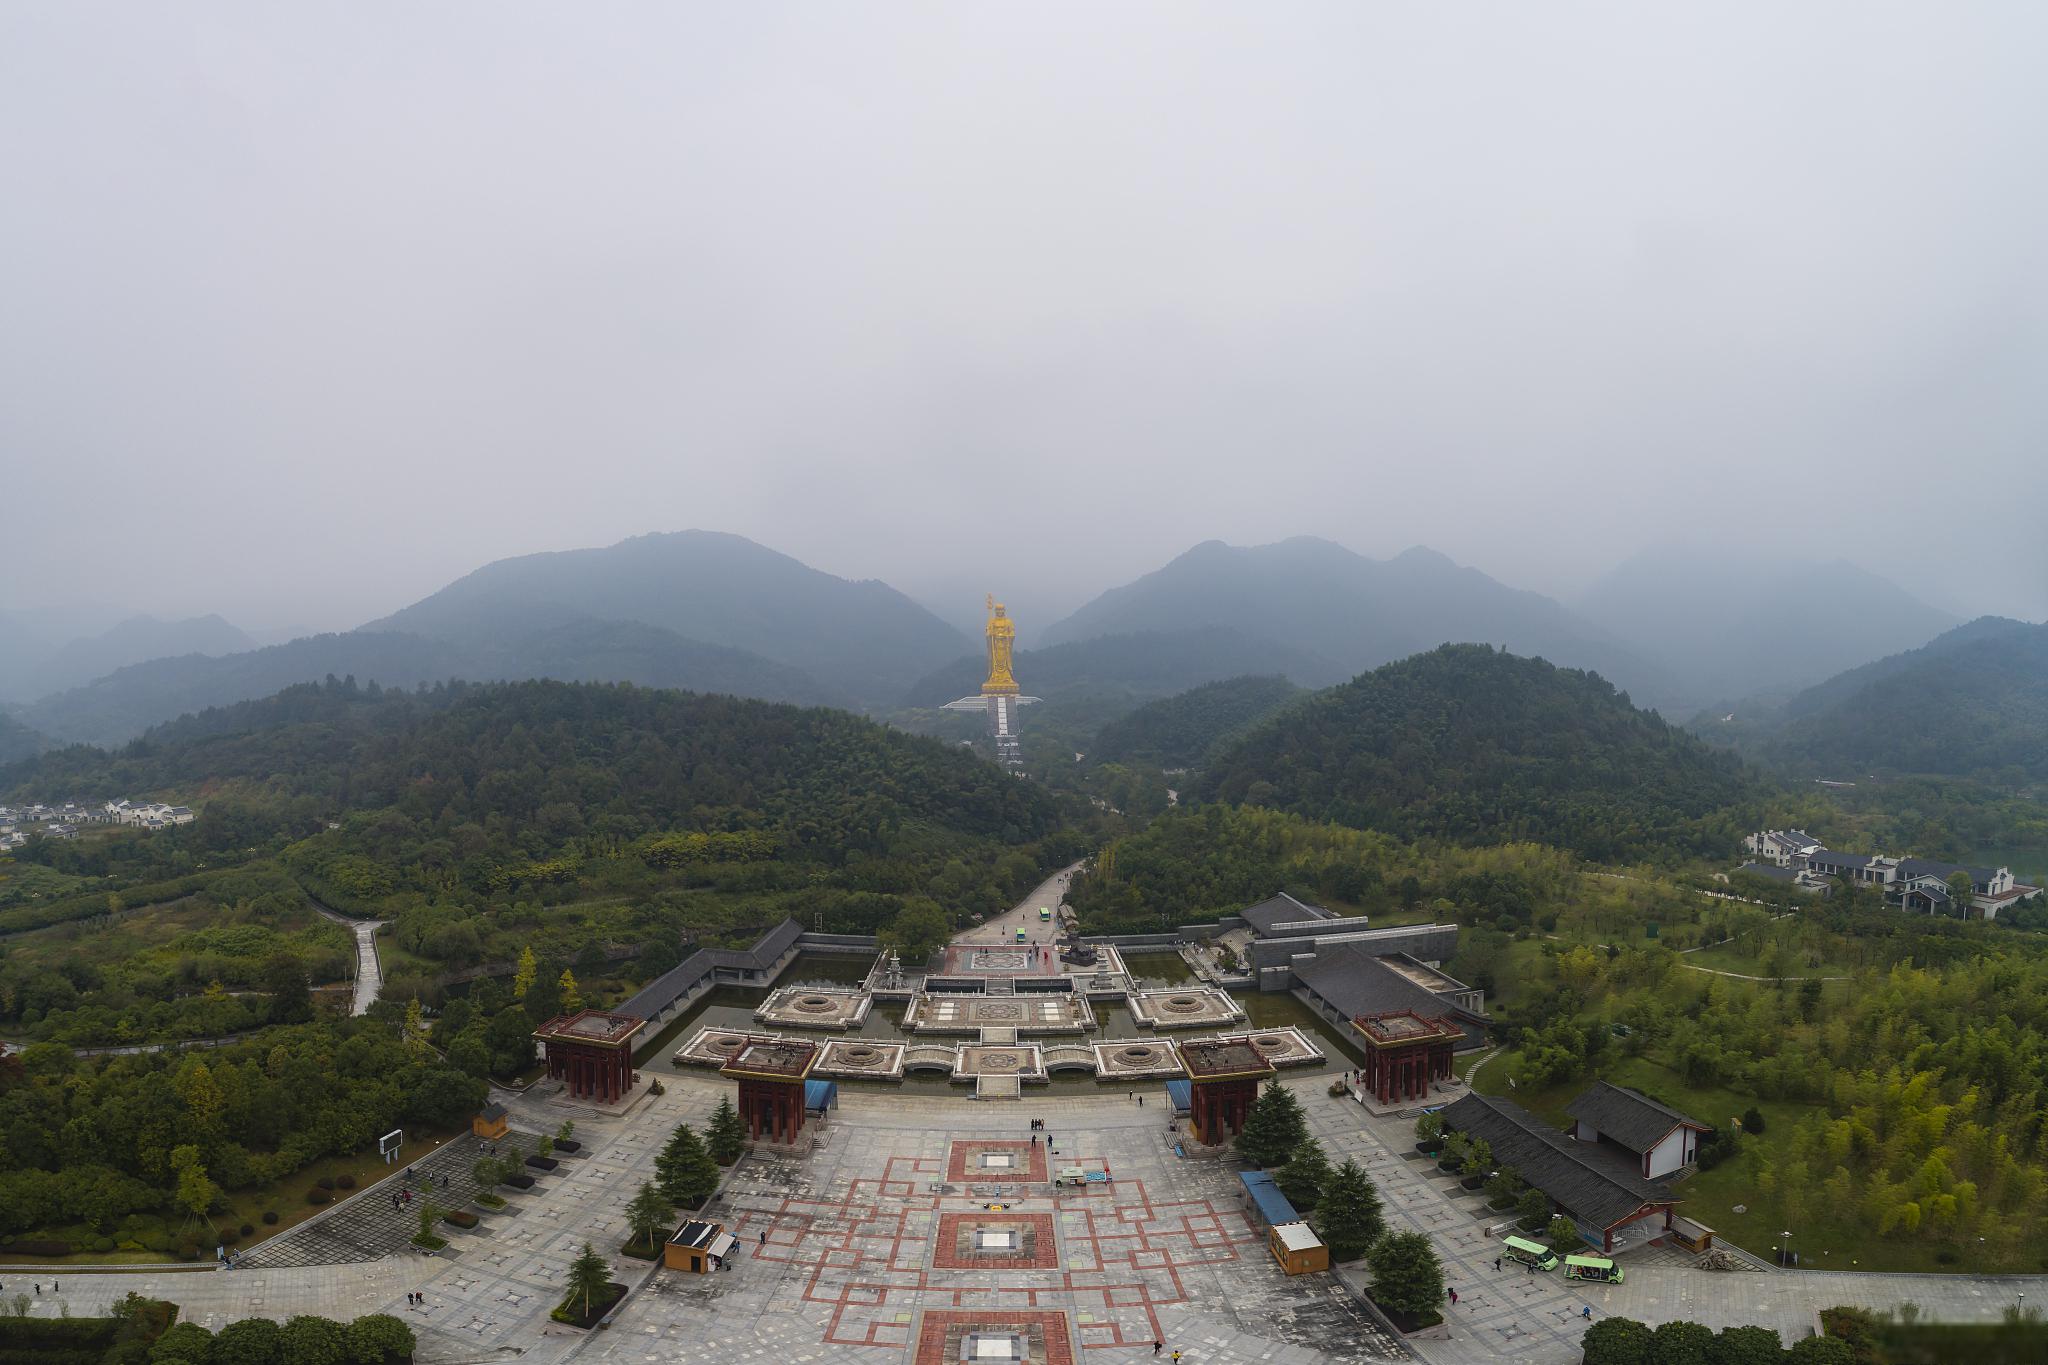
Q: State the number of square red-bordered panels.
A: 3